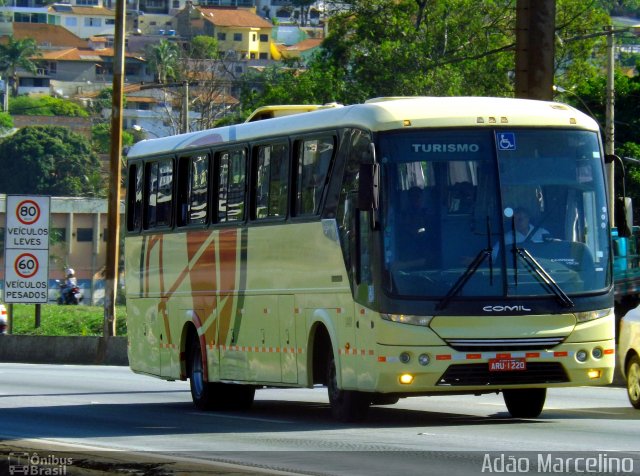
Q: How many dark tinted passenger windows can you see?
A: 6